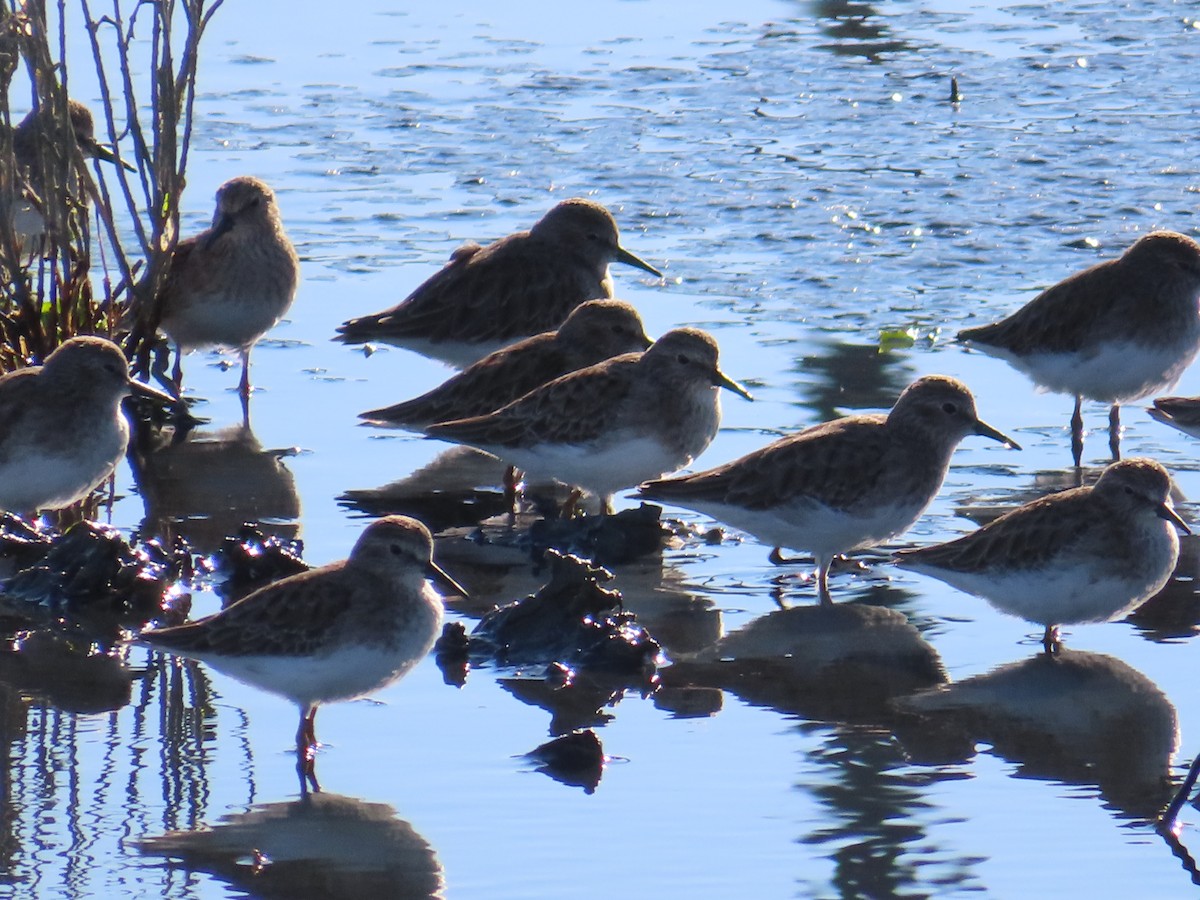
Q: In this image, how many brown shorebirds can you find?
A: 11